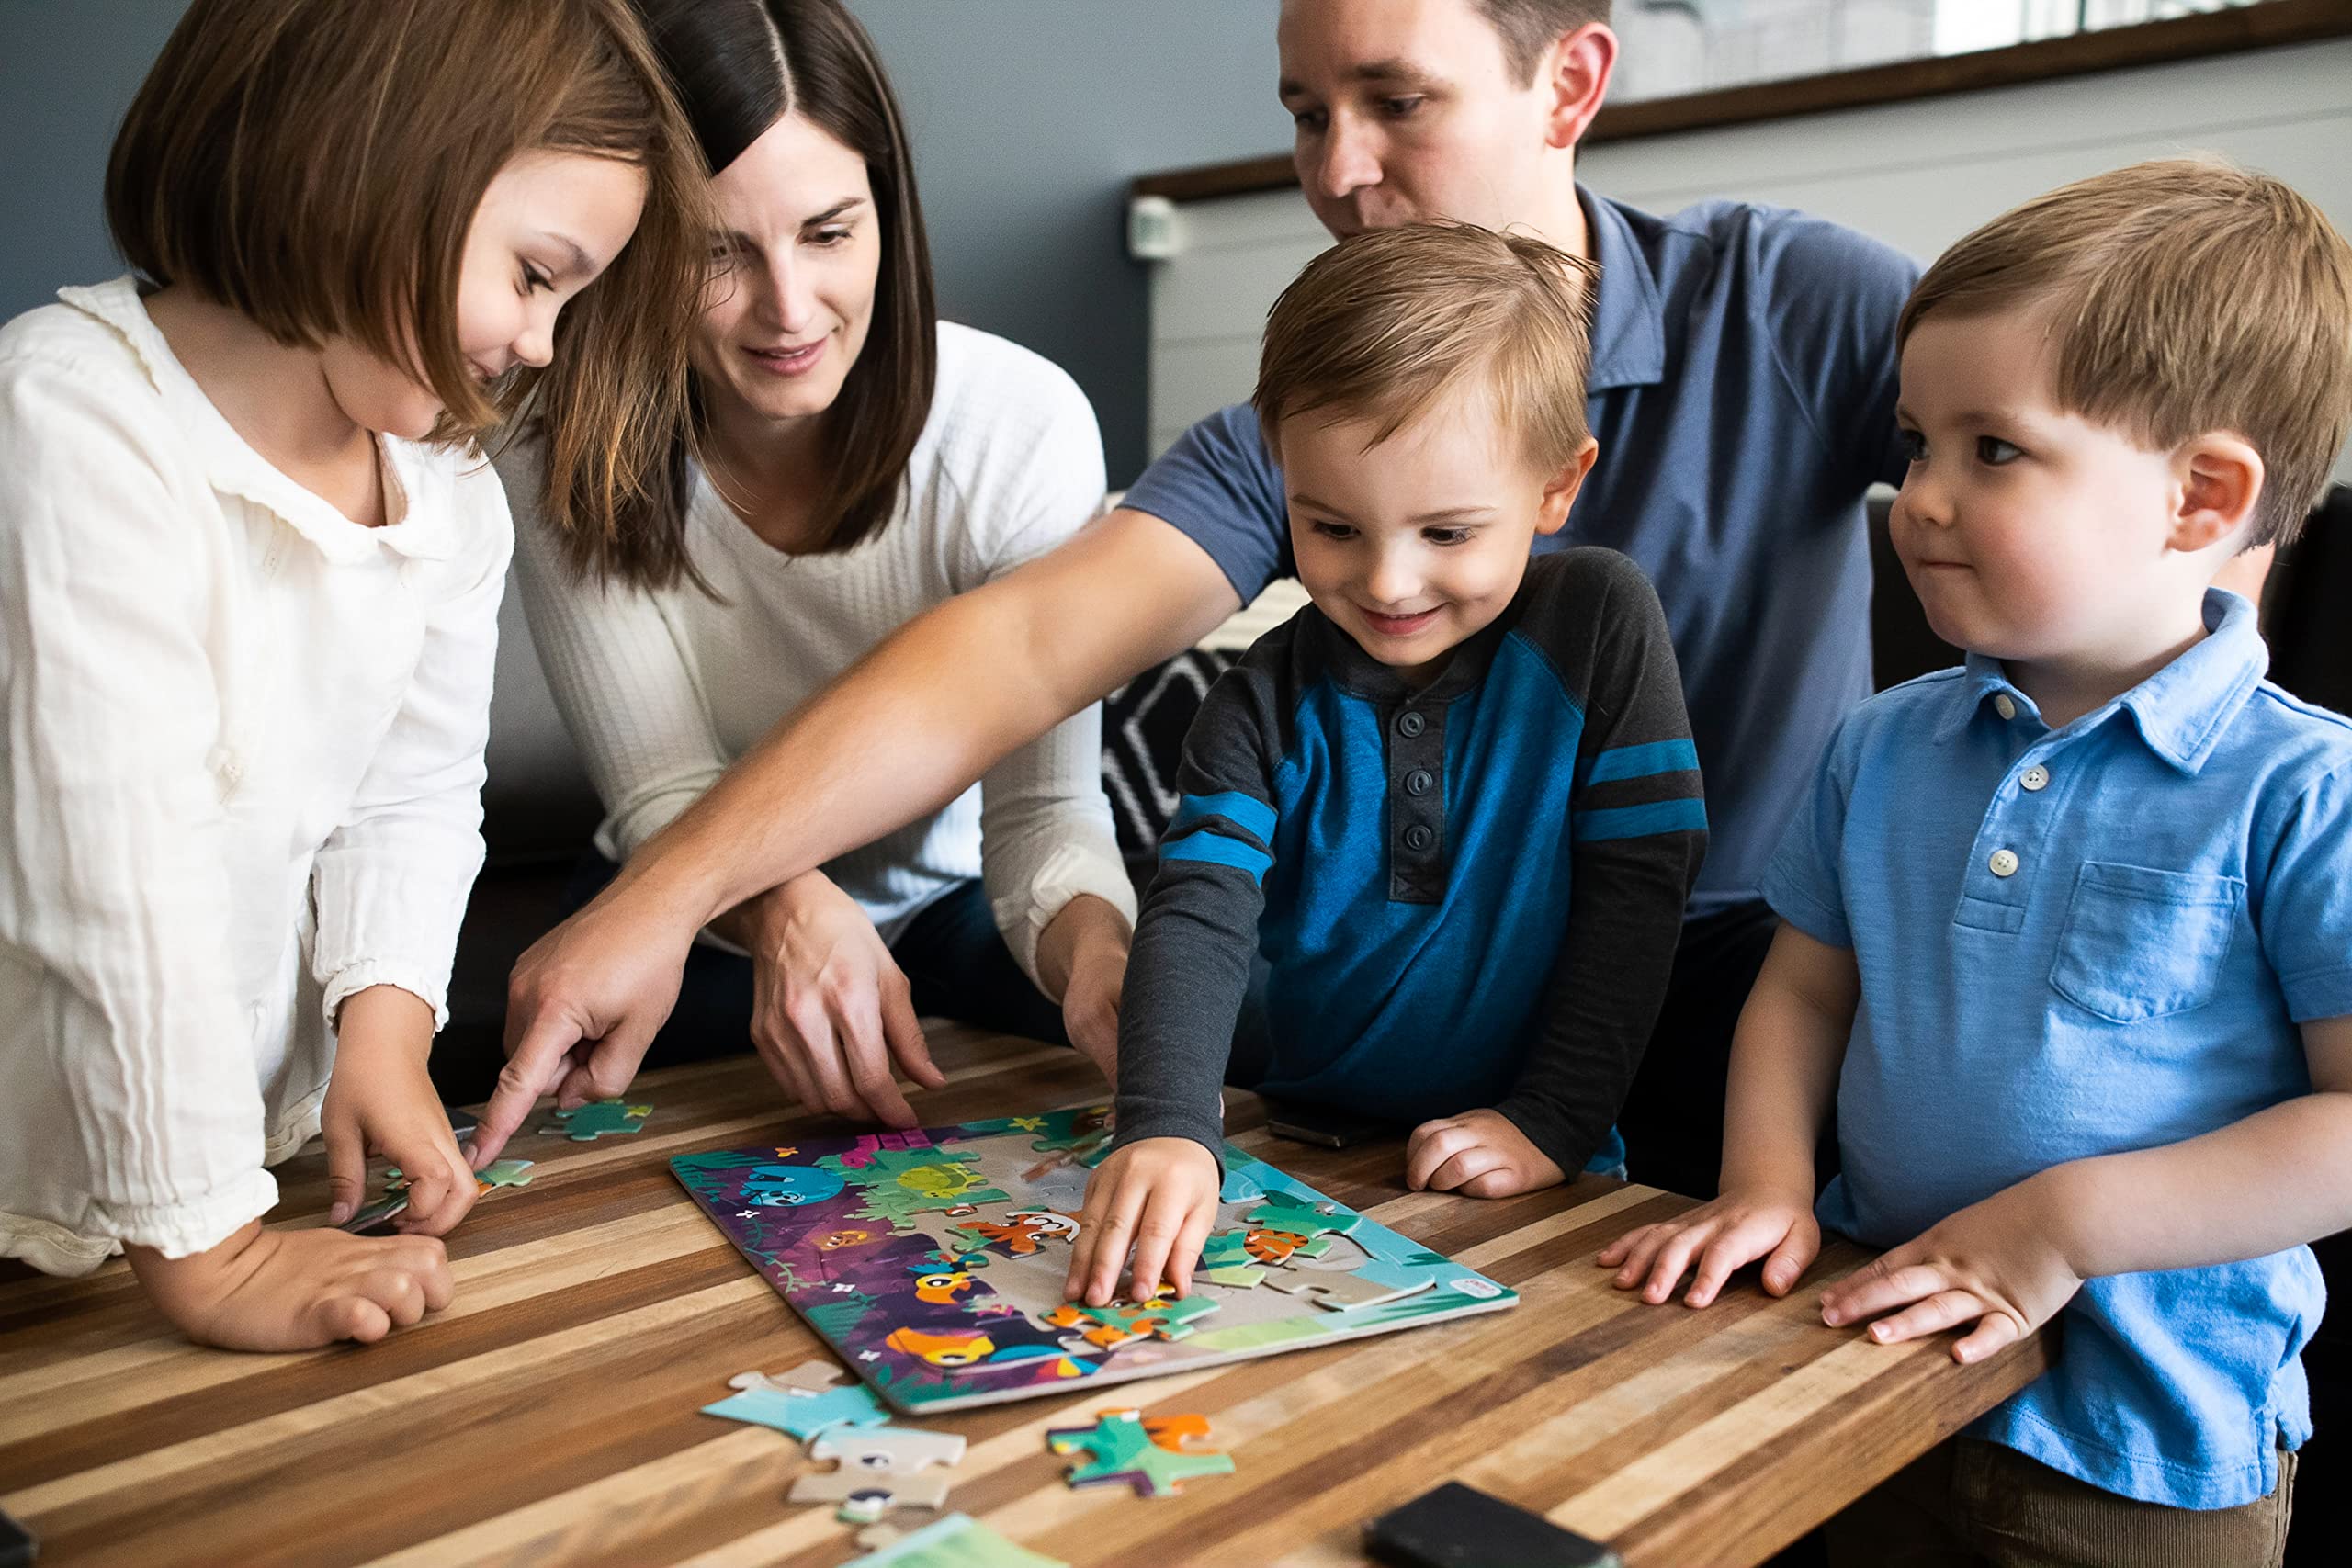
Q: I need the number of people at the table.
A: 5